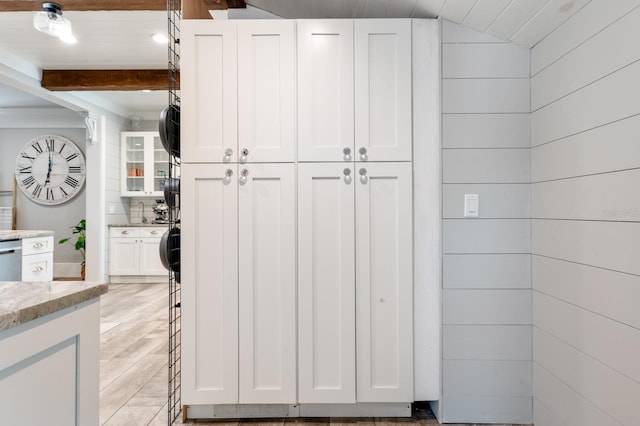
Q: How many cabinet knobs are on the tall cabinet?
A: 8